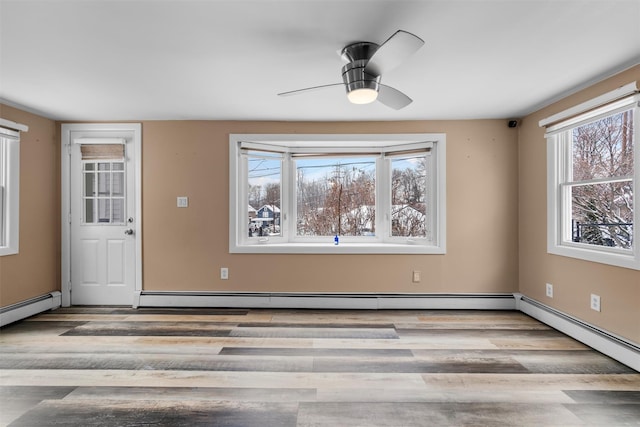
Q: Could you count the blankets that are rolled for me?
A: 0